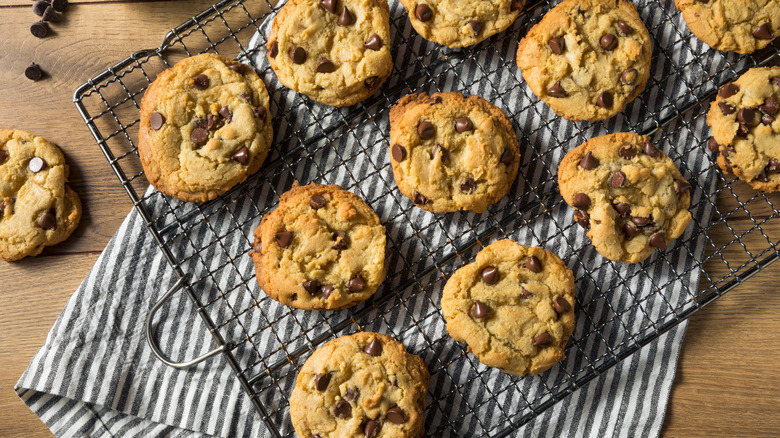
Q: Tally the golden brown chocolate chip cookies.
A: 12